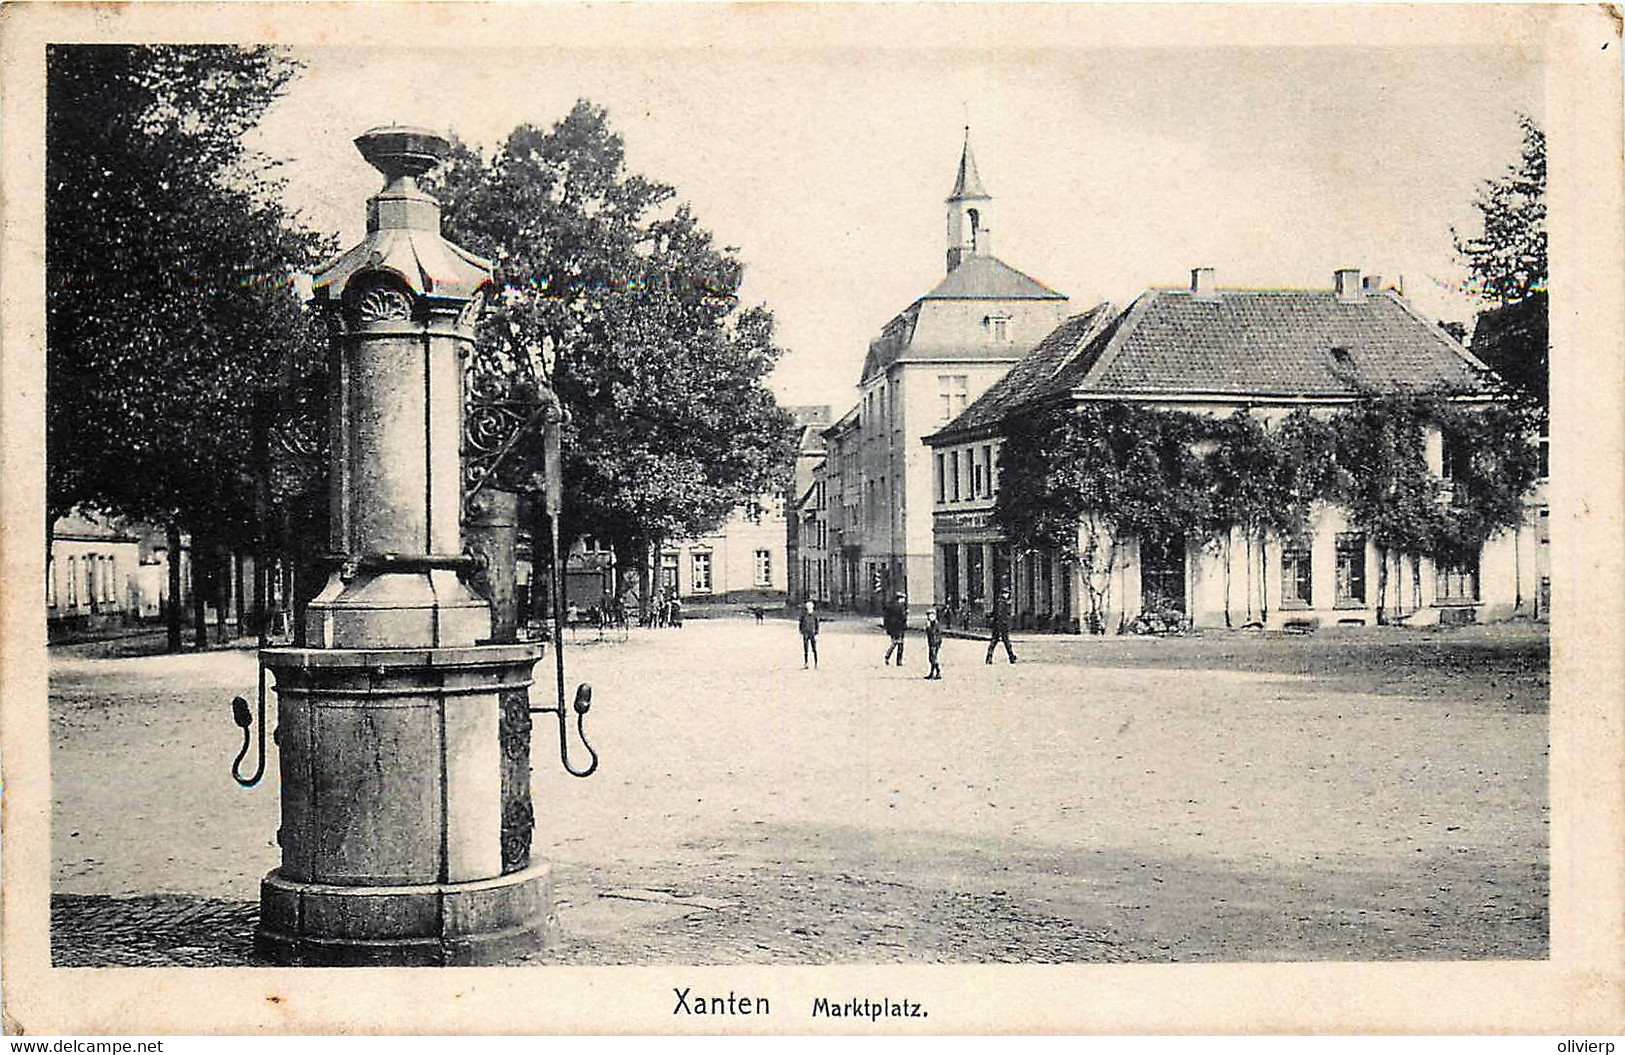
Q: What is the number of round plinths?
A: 1